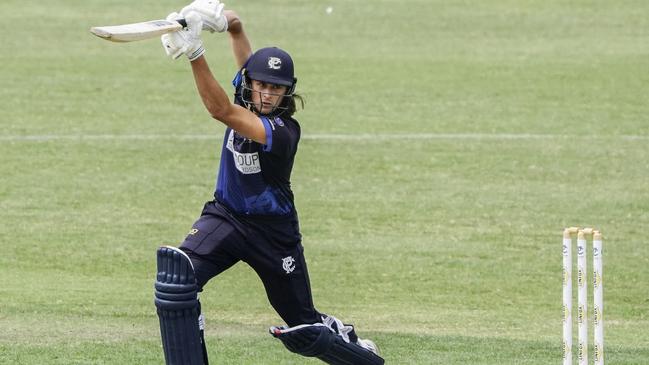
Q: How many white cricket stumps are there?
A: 3